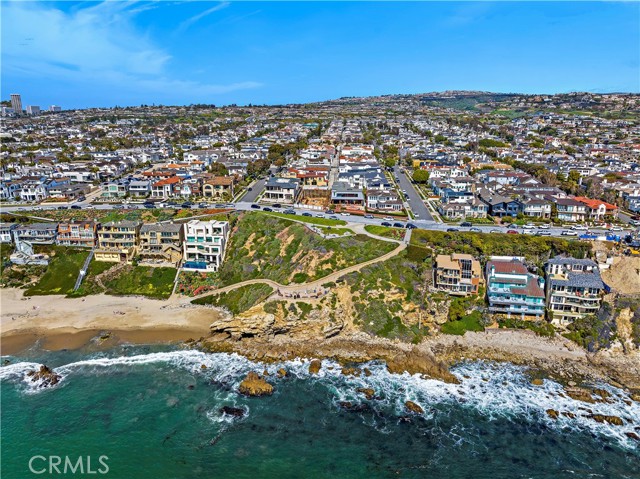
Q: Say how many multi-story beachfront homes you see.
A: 9